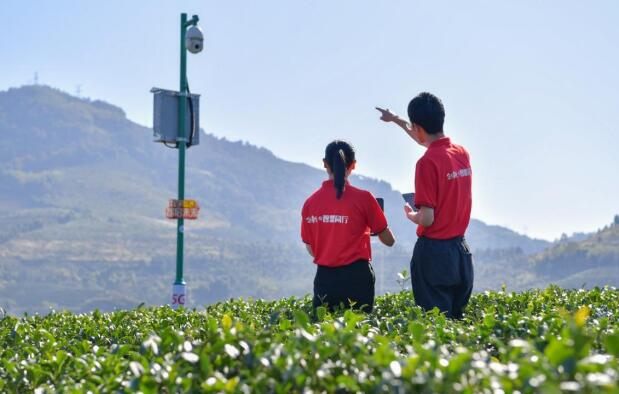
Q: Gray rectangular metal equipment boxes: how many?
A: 1